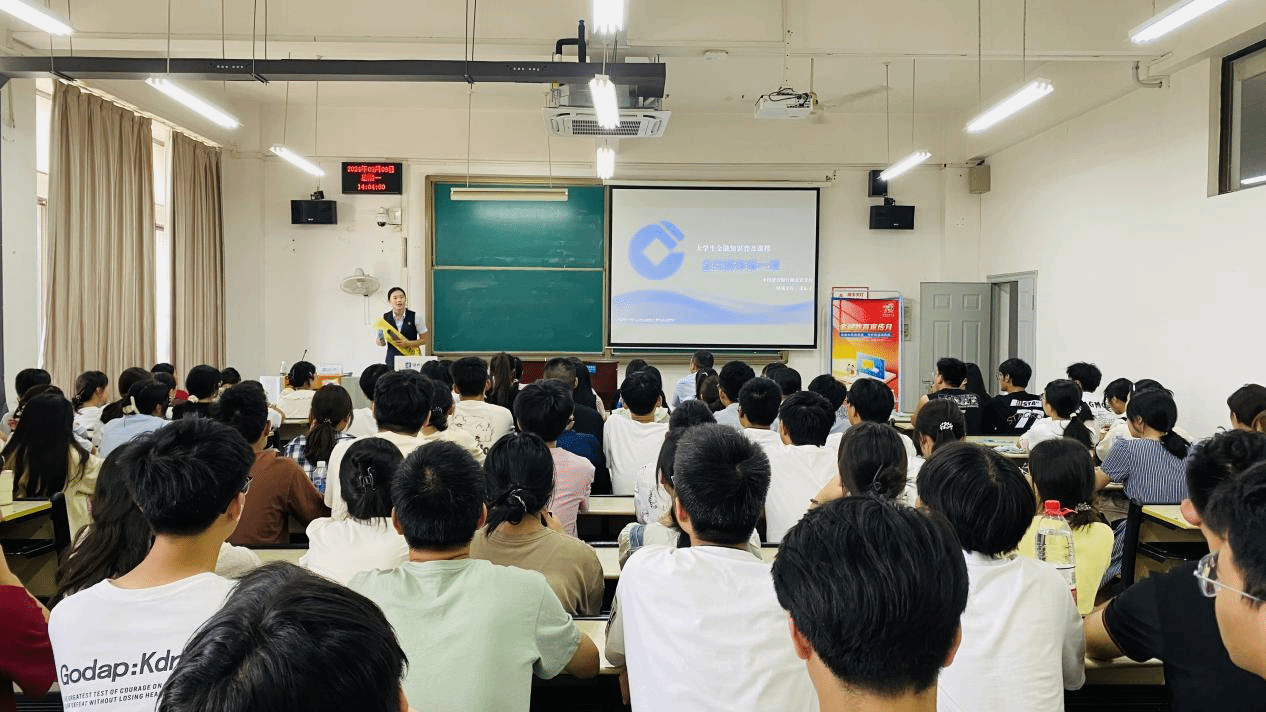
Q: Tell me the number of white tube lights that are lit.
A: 9